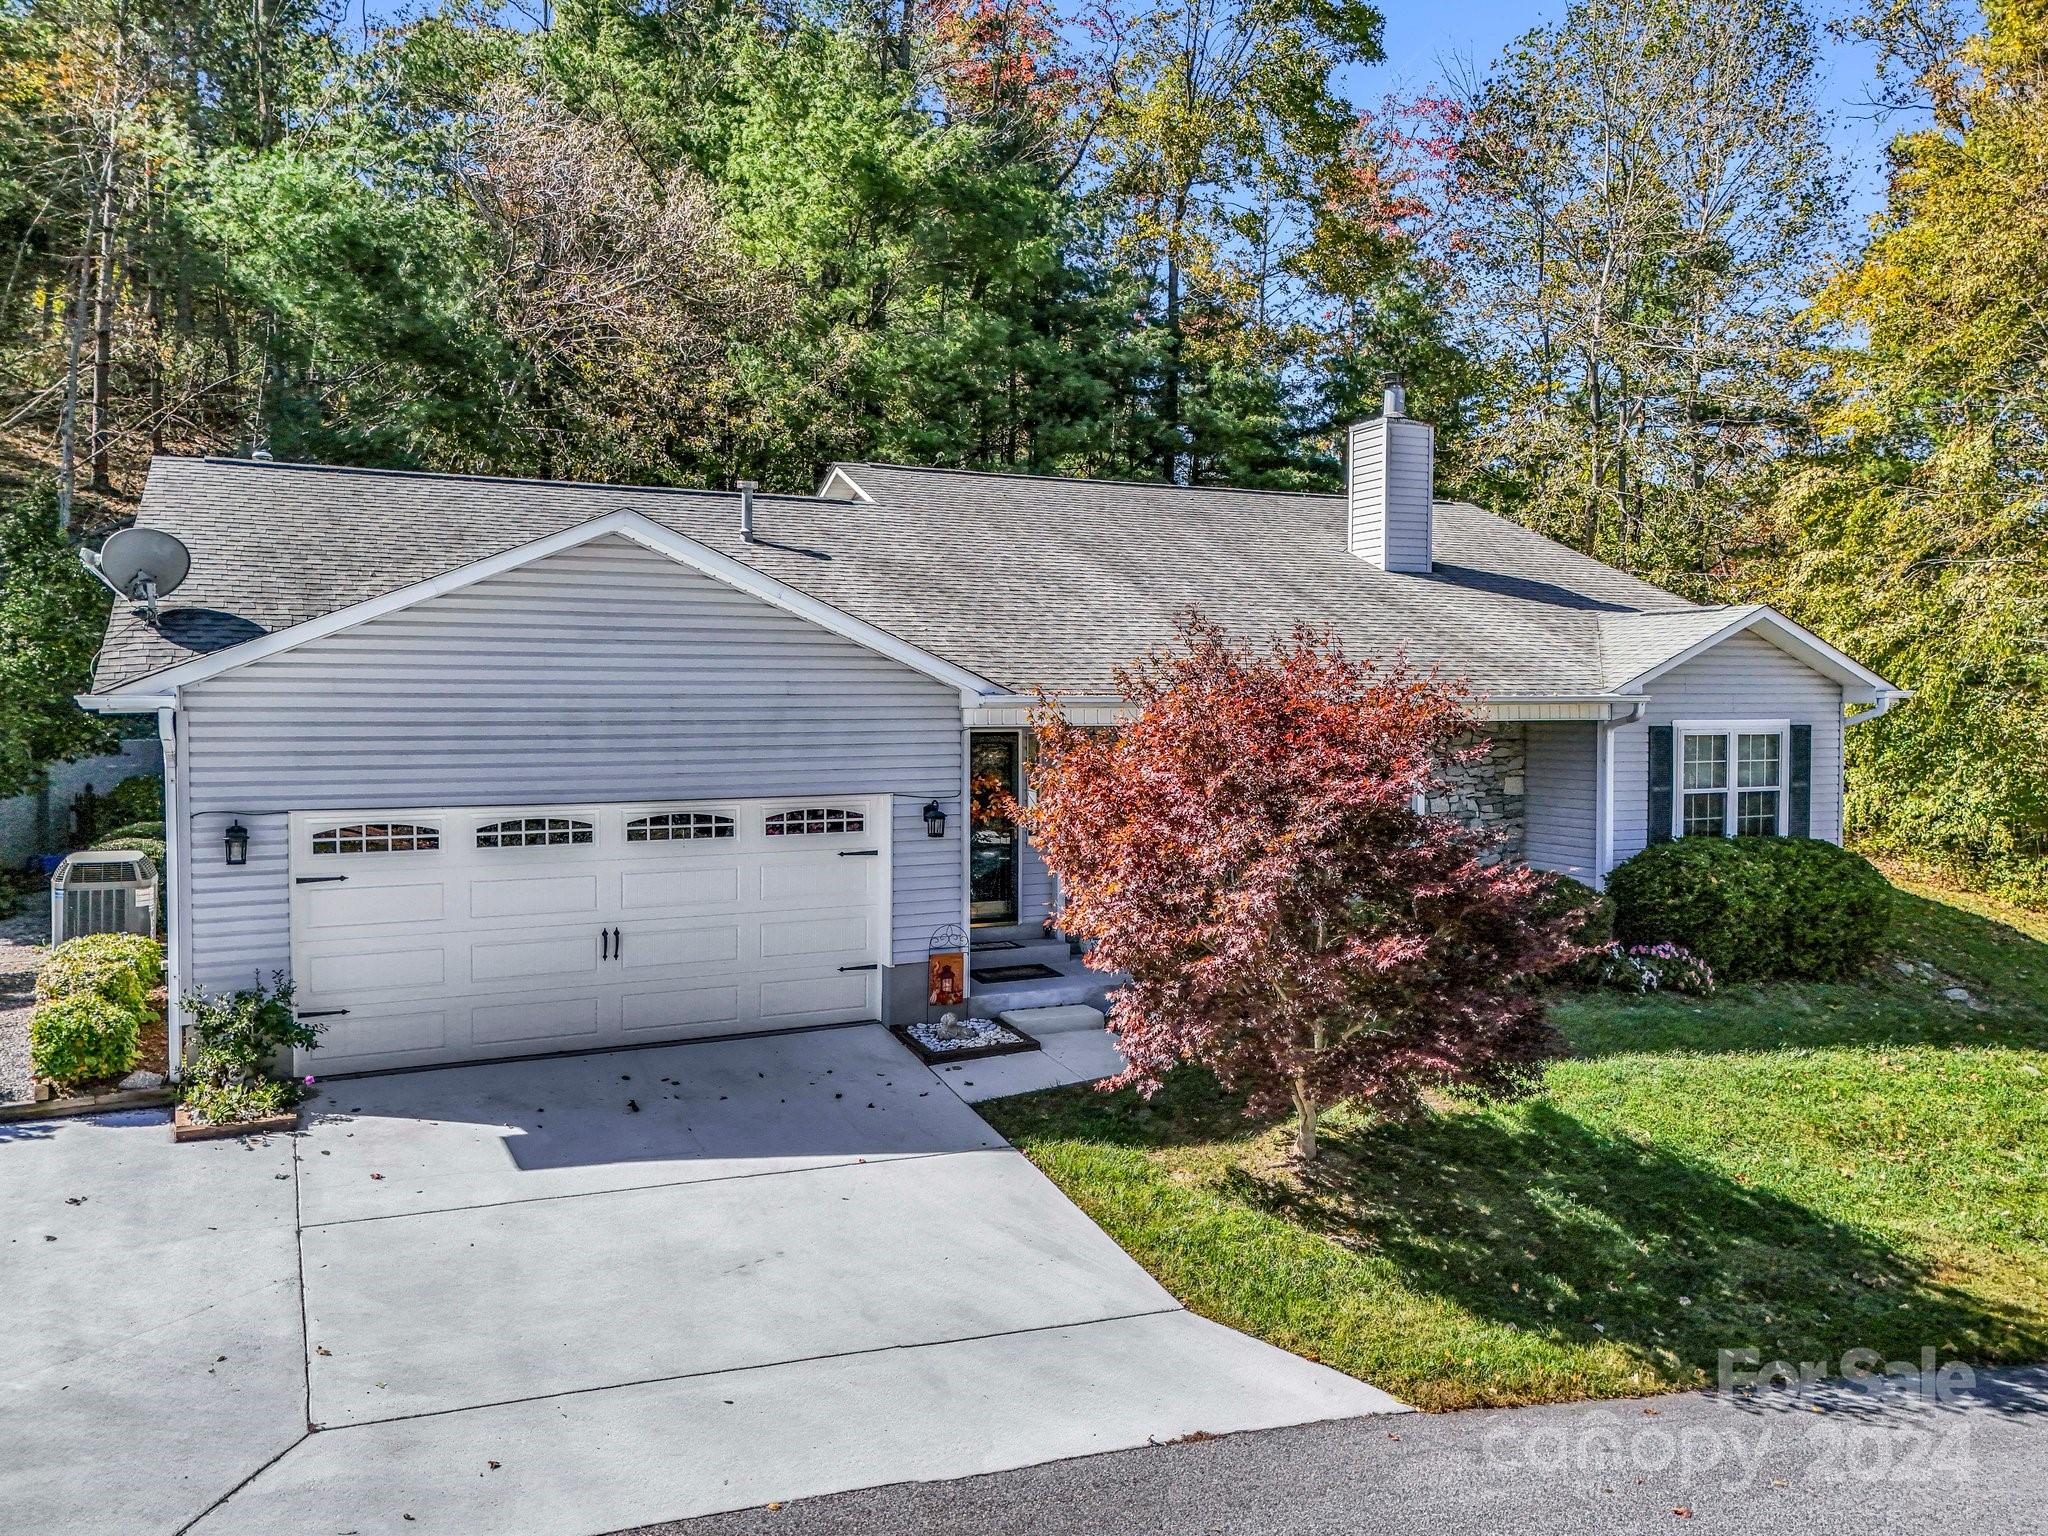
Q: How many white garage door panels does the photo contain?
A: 12